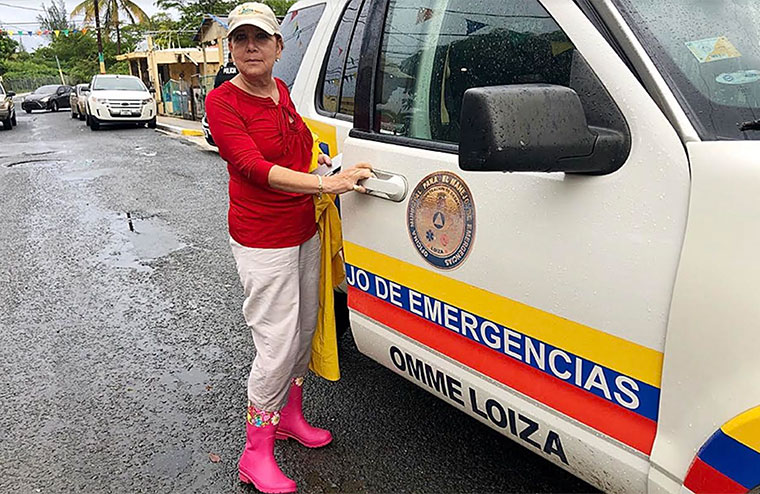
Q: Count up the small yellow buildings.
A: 1